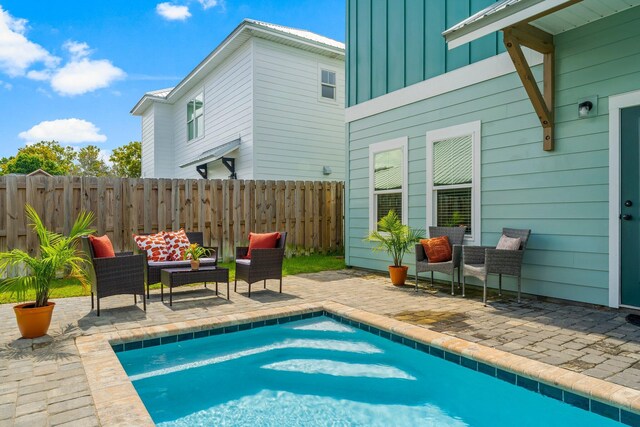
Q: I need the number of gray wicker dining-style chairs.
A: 2